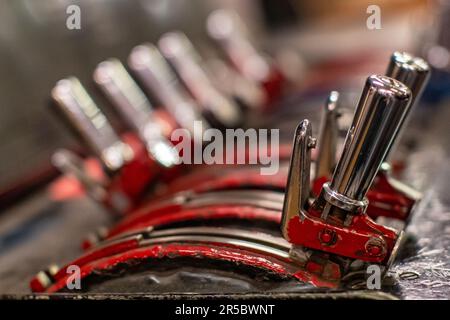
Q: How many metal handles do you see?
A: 7